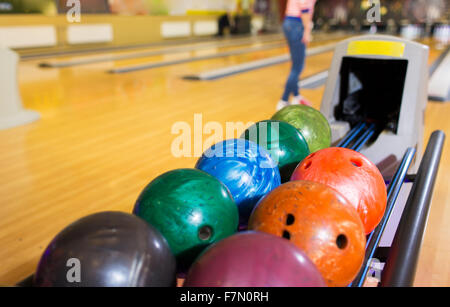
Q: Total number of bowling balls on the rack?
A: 8